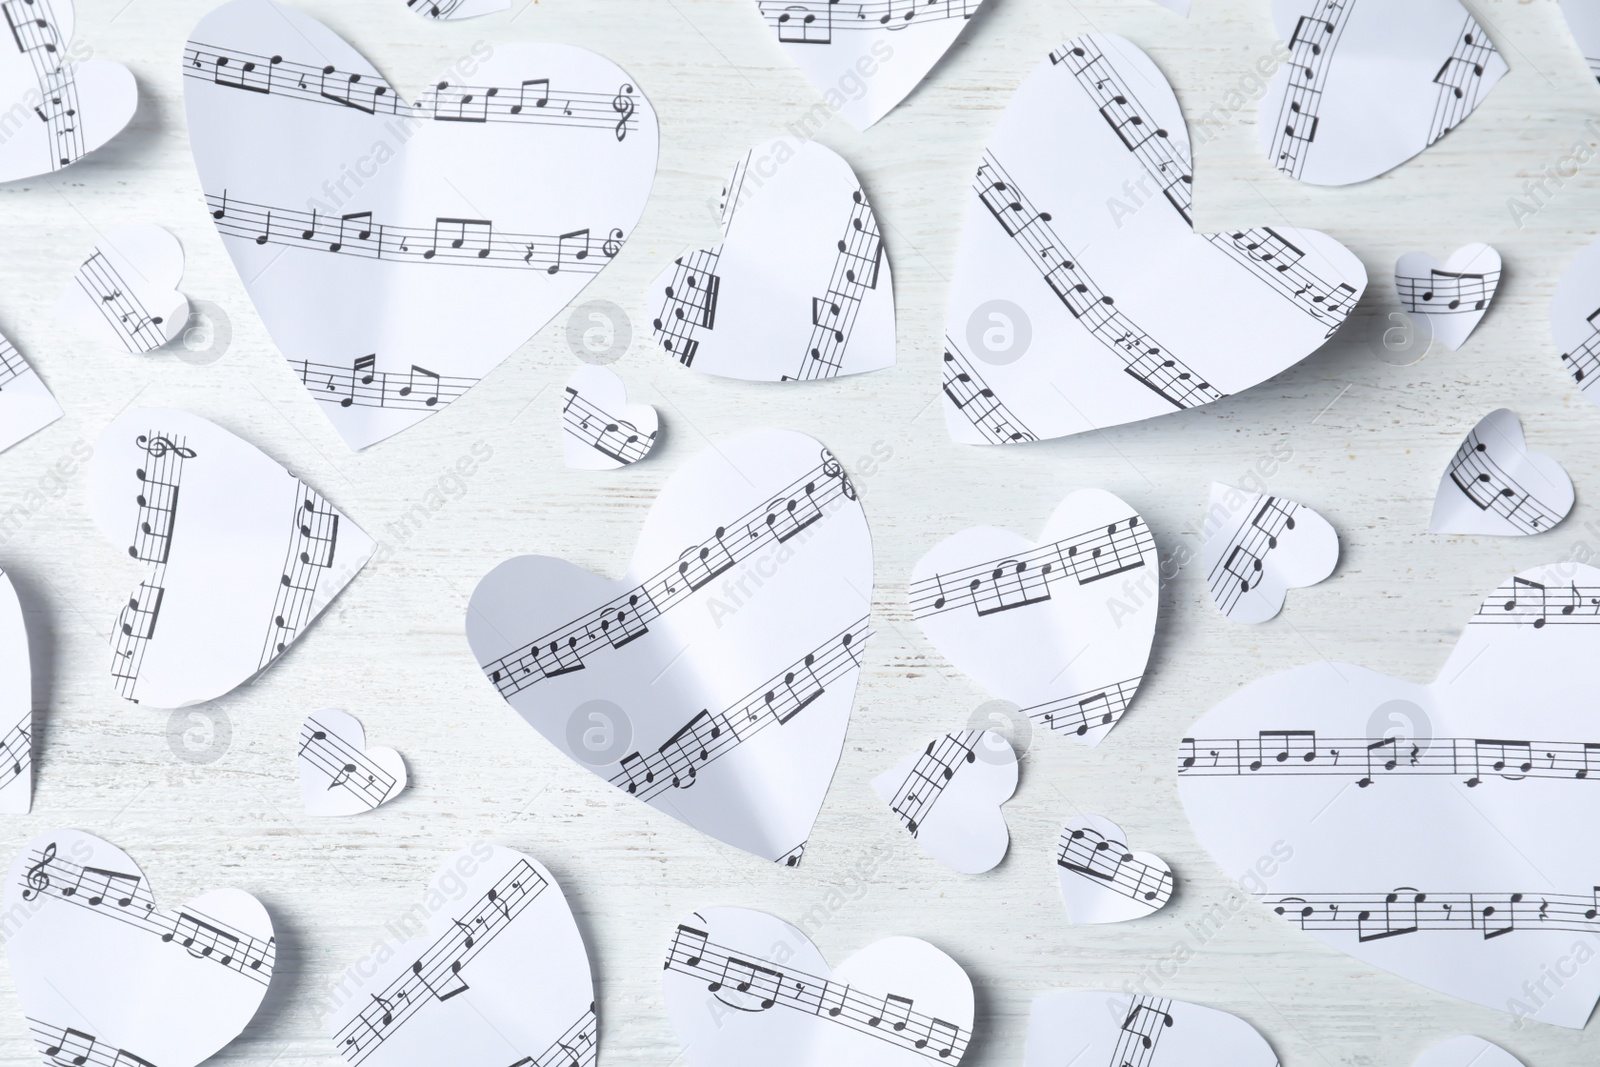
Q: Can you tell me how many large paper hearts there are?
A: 4